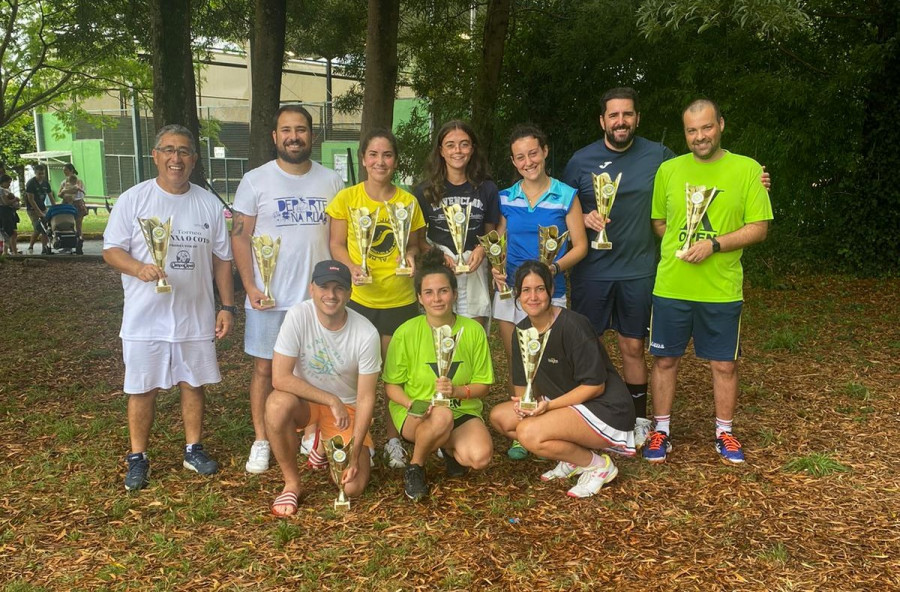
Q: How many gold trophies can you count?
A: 12